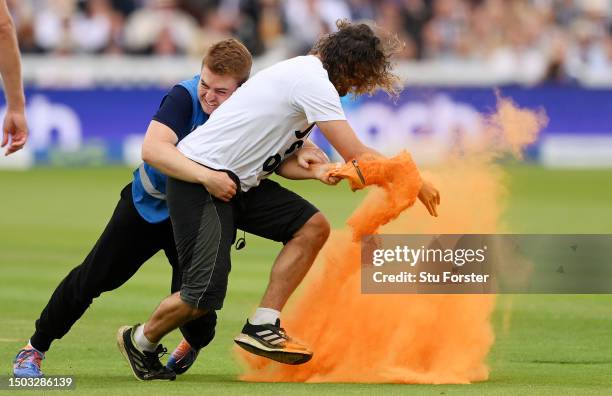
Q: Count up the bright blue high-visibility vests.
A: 1